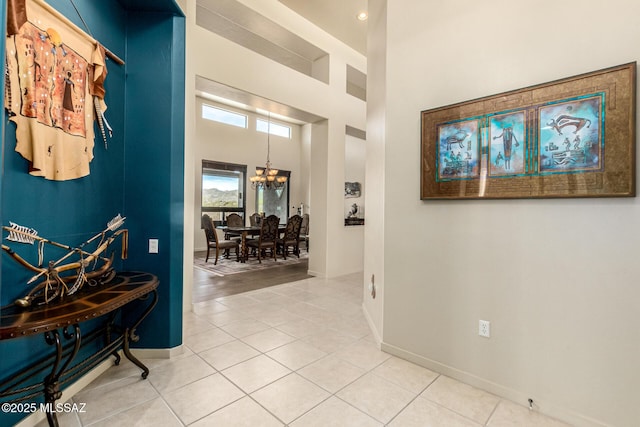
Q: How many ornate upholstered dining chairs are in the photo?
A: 6